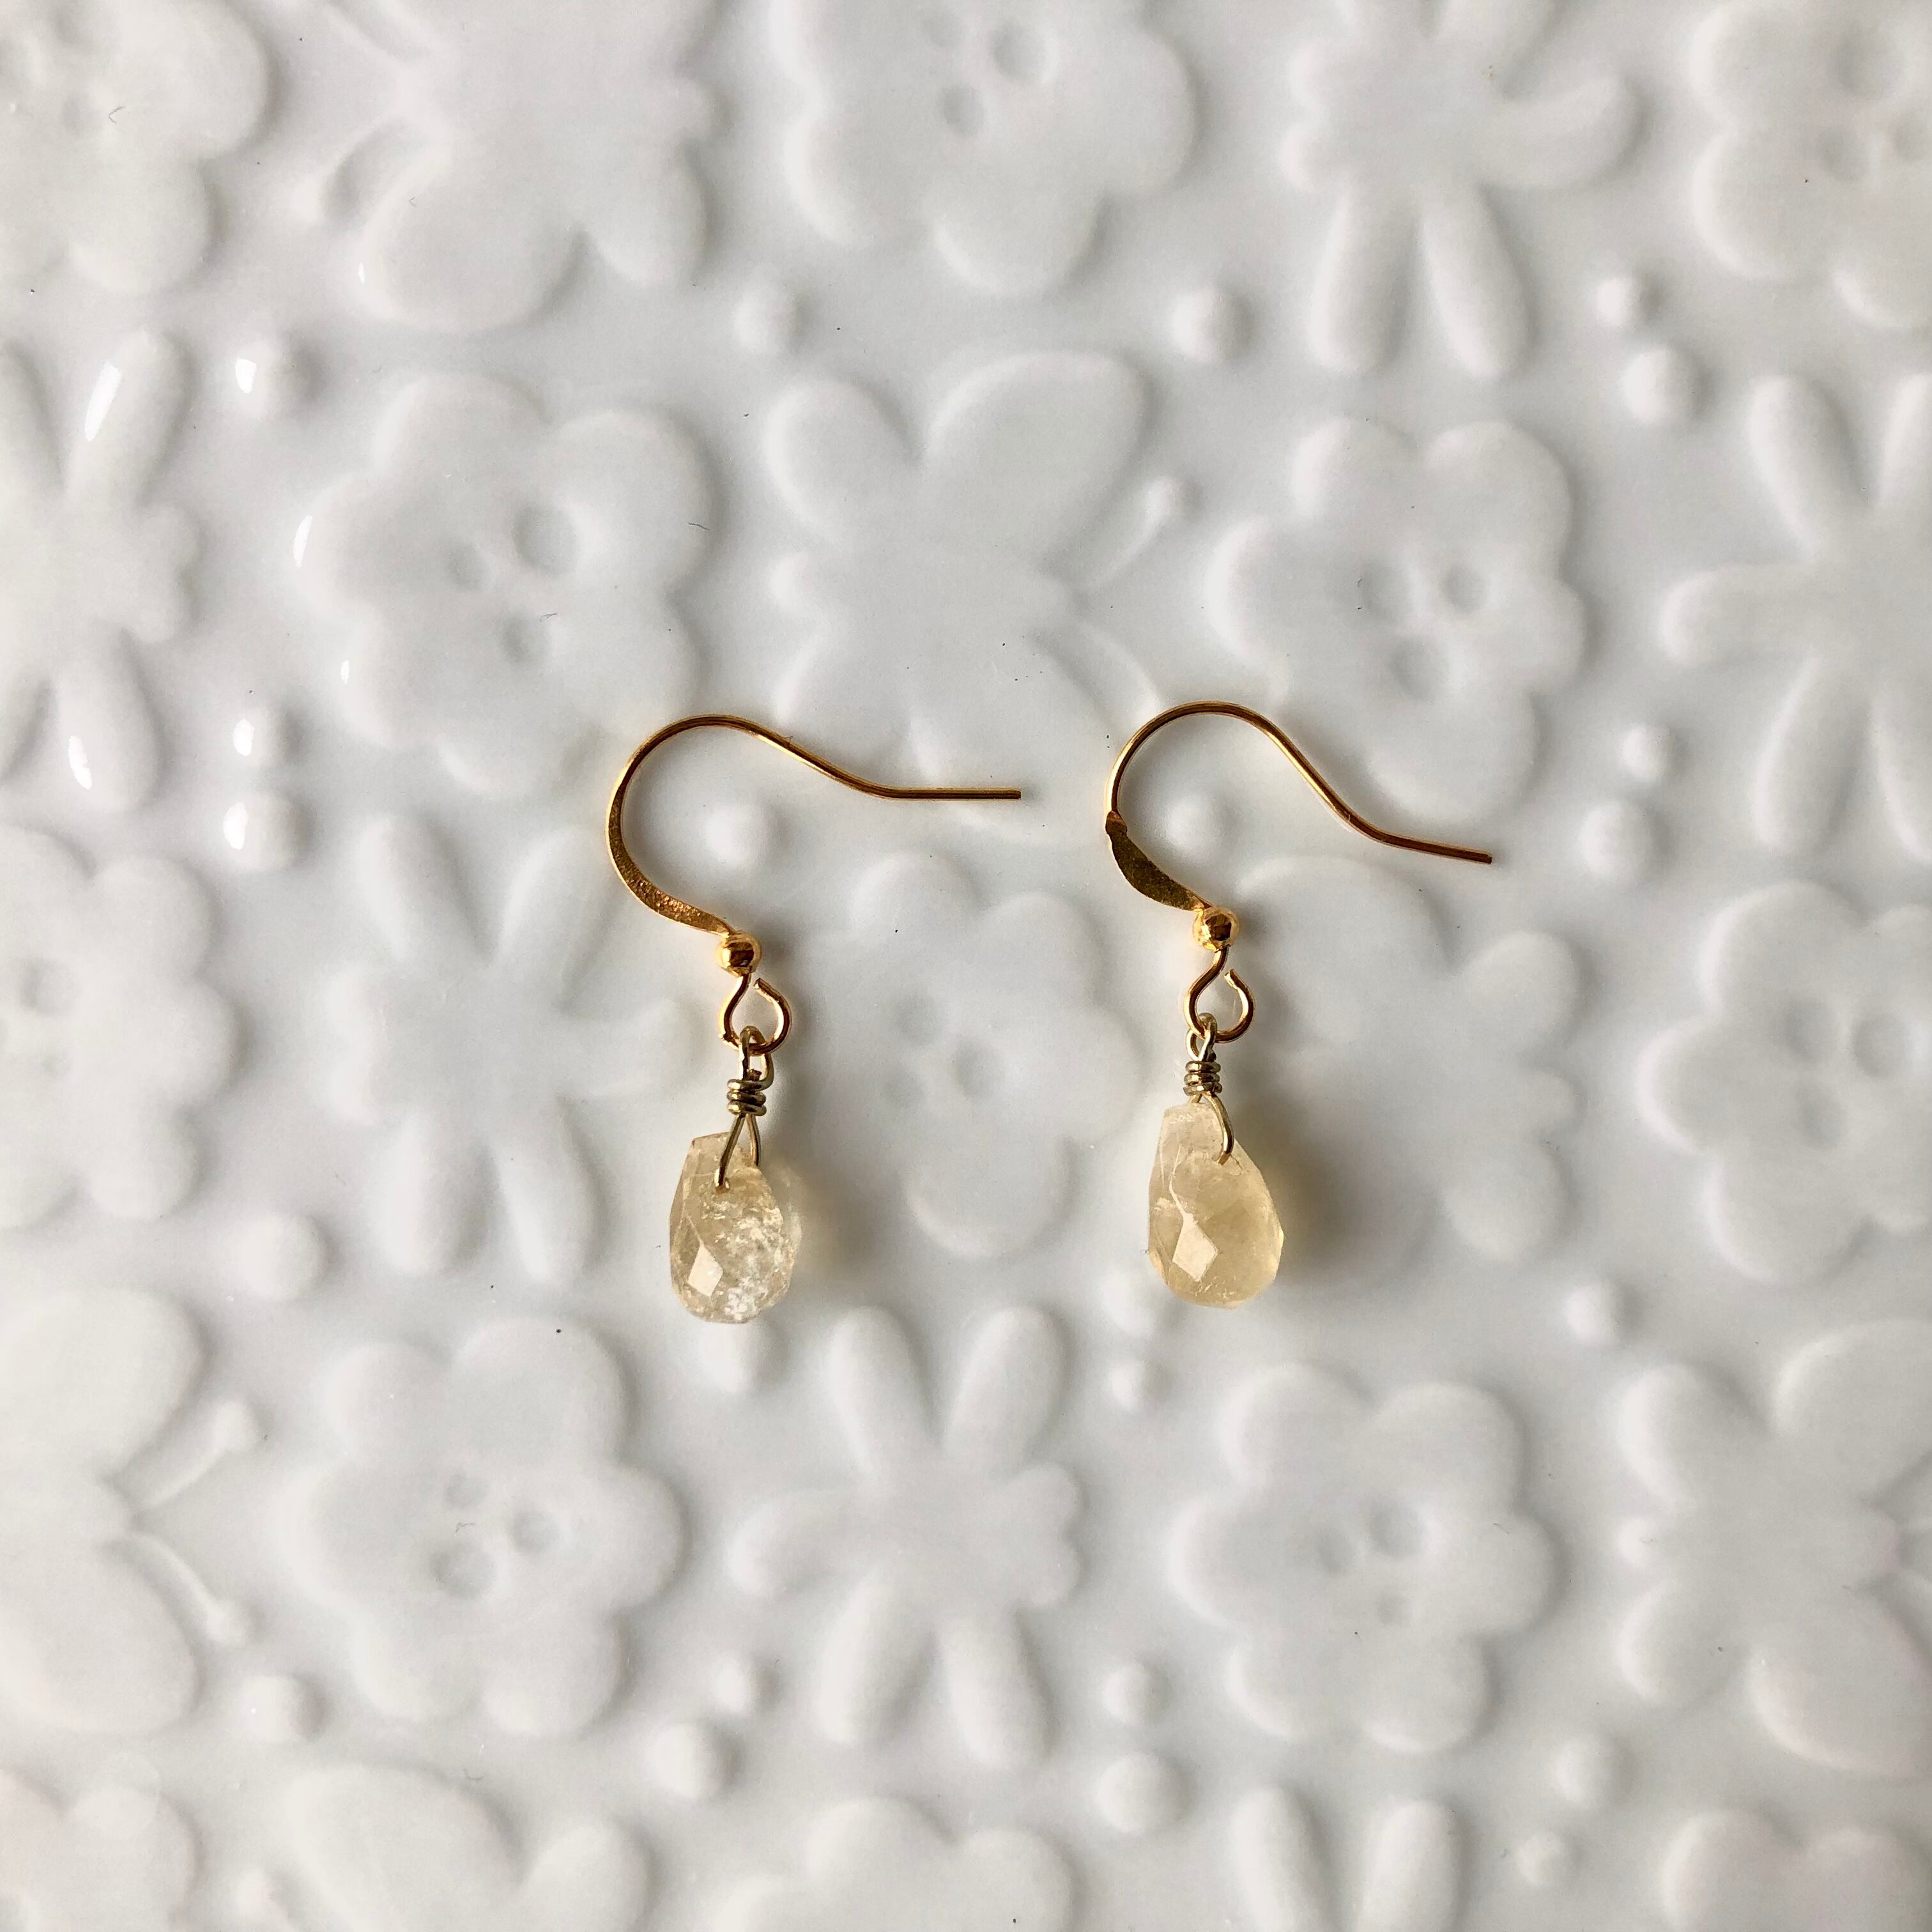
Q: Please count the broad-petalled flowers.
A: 13